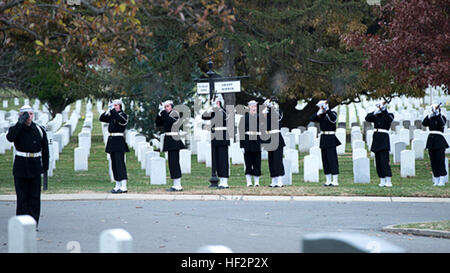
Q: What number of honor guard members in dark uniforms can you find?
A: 9